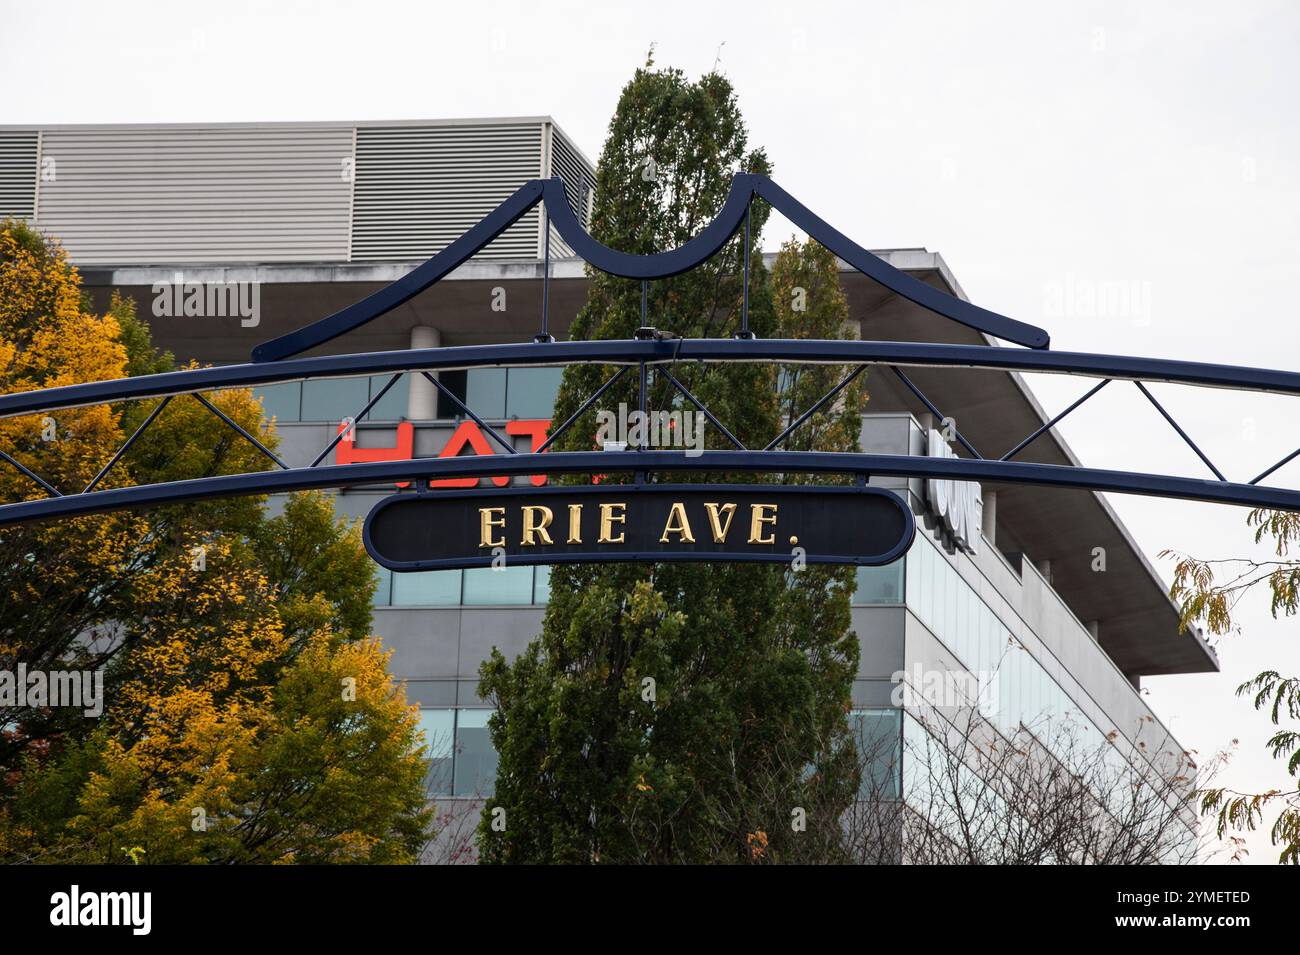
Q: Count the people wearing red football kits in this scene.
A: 0